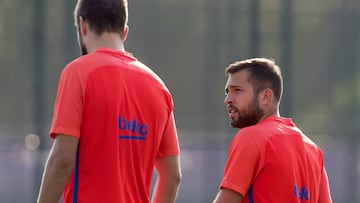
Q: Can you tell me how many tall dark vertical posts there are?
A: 4